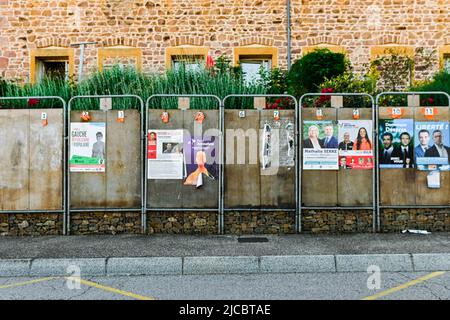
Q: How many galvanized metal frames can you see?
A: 6